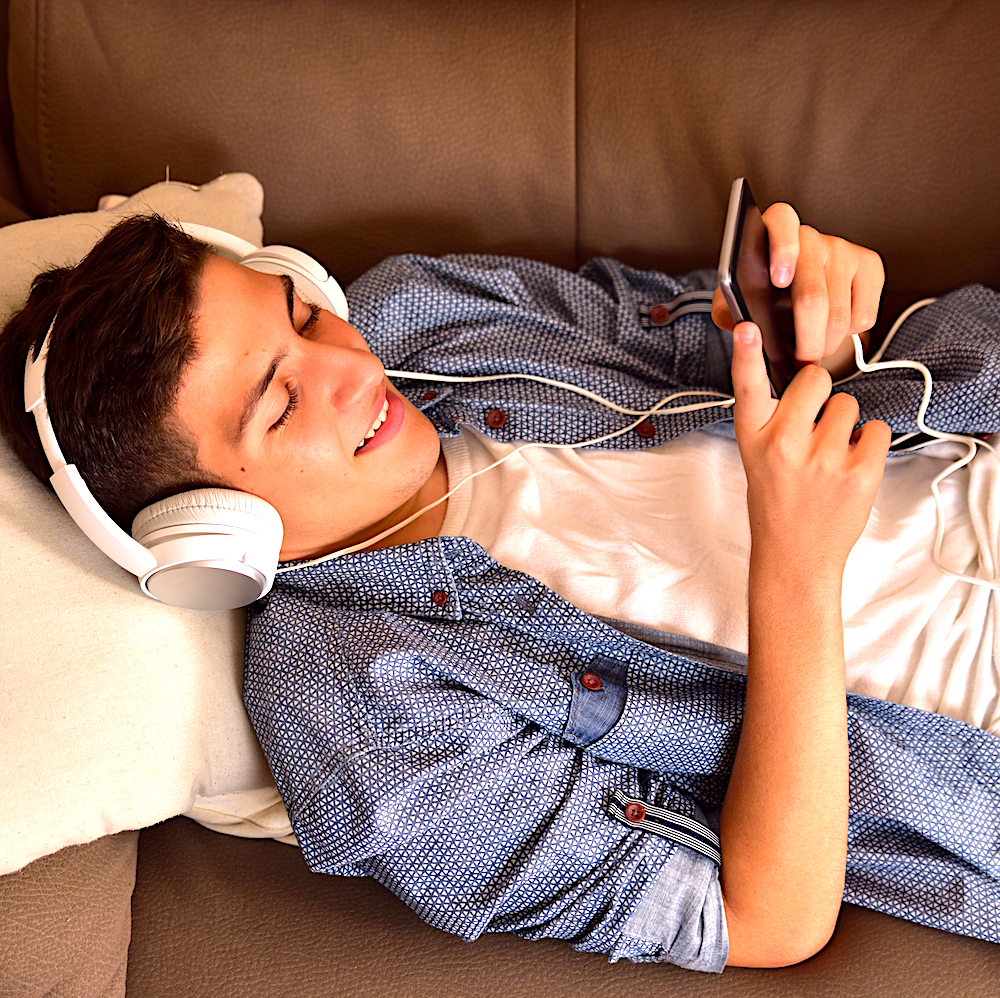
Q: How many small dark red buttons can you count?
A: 7